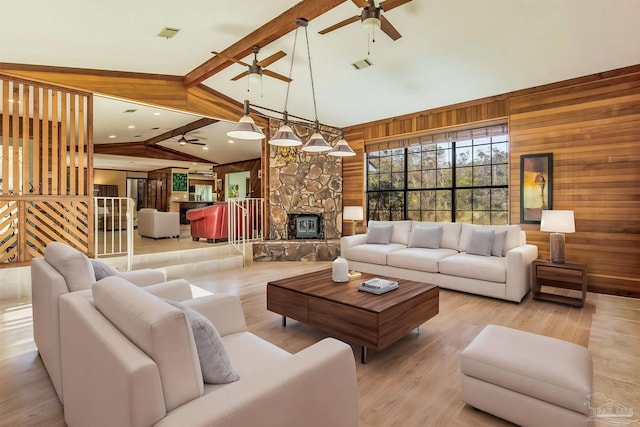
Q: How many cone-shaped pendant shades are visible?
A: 4